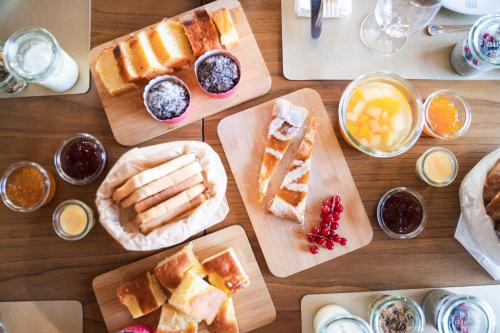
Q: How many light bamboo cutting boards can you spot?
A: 3